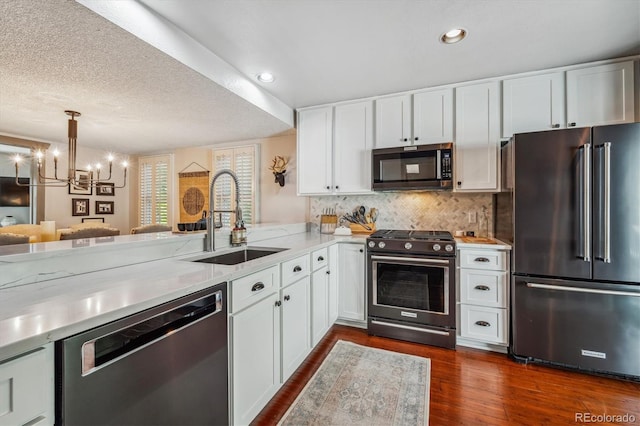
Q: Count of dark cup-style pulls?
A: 6